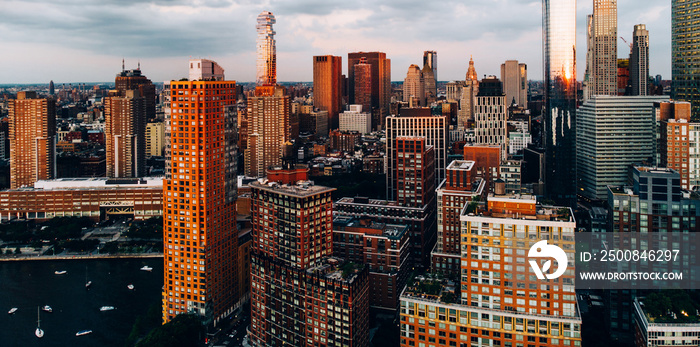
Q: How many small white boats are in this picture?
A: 9